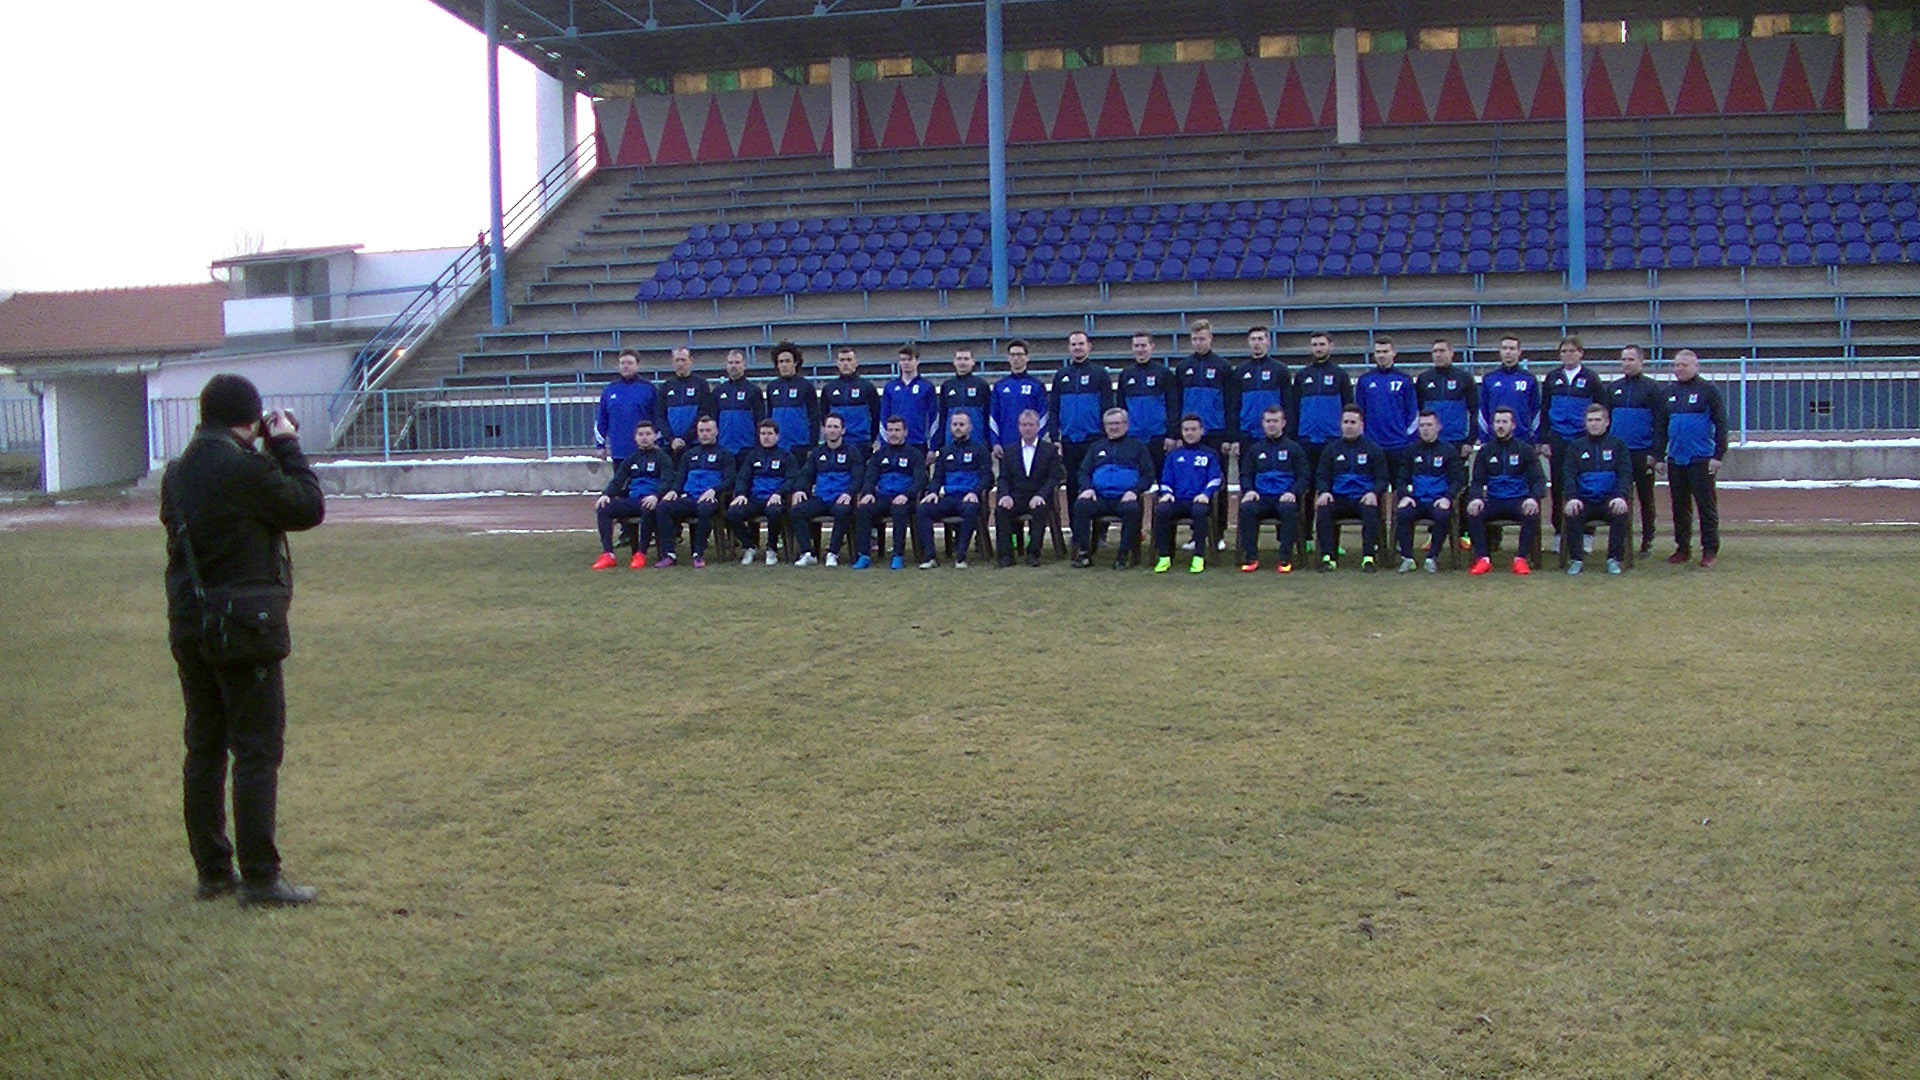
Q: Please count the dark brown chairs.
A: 14